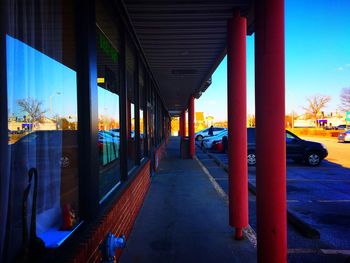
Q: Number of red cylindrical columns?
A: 4